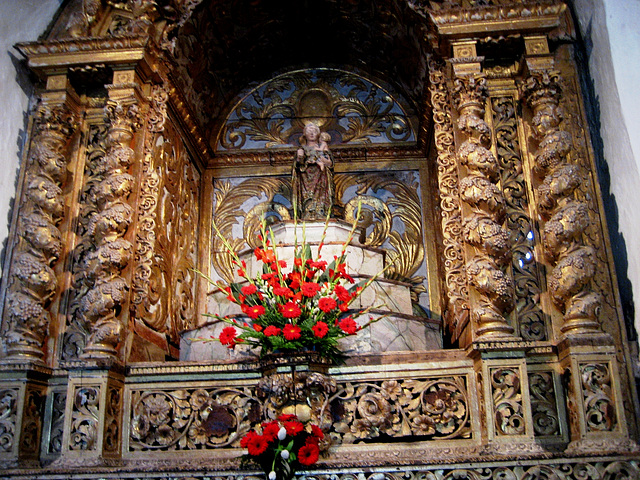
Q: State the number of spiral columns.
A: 4